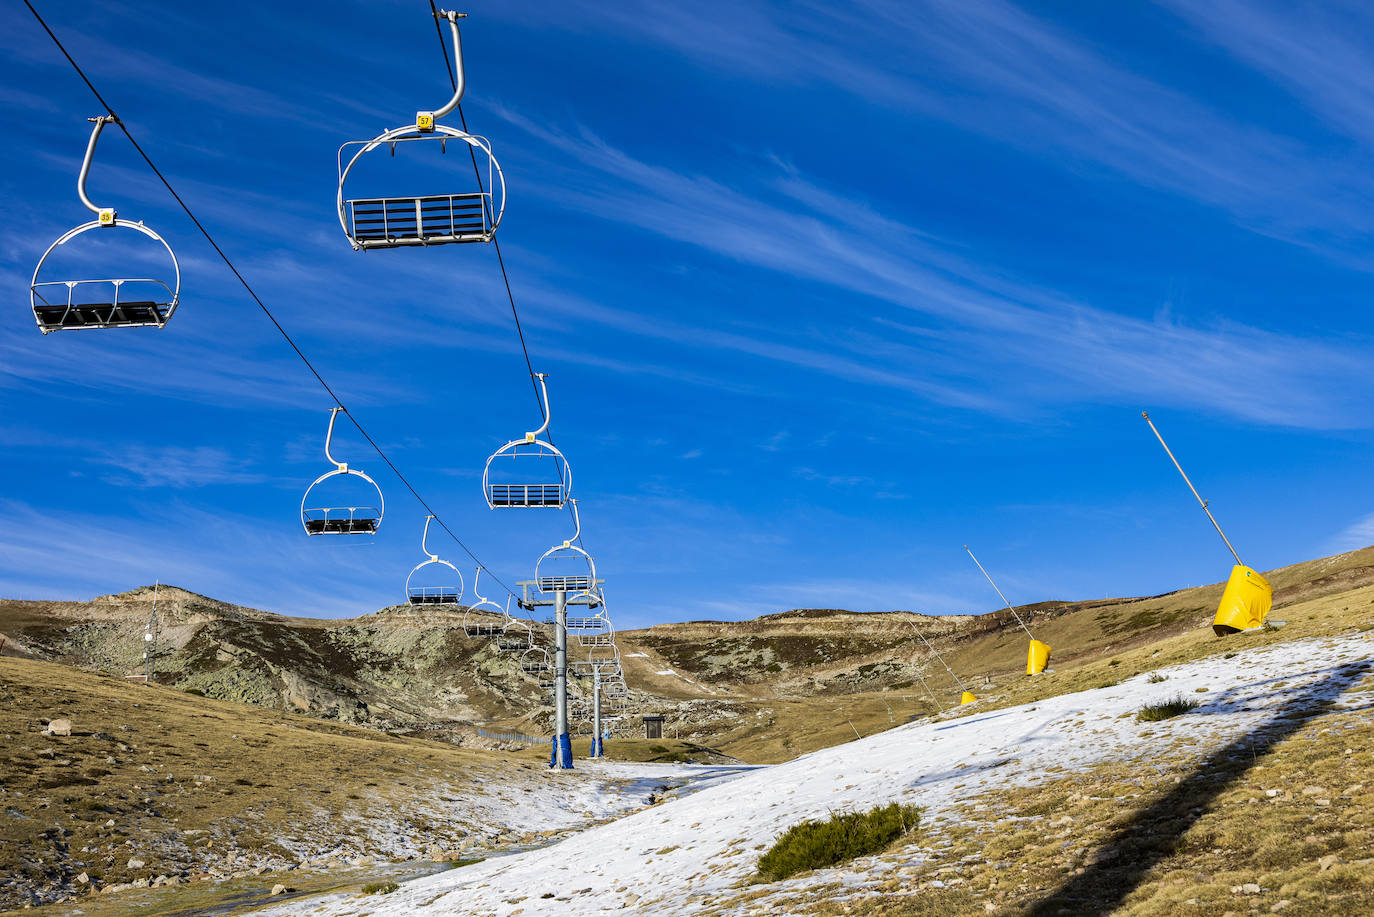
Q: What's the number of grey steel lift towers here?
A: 2